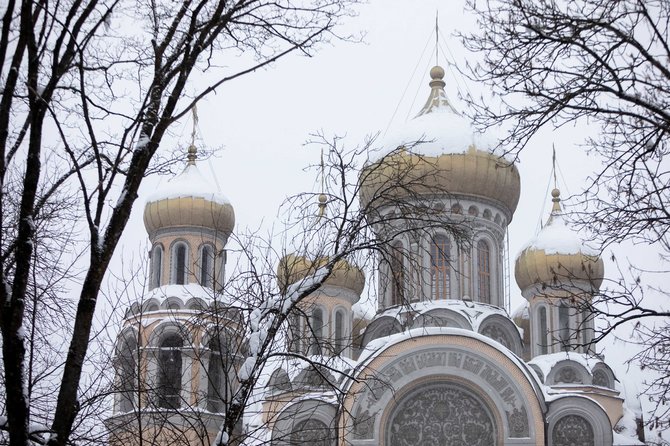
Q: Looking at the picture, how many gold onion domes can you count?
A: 4